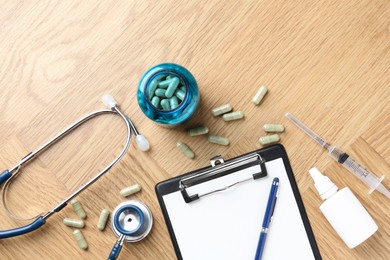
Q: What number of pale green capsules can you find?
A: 13